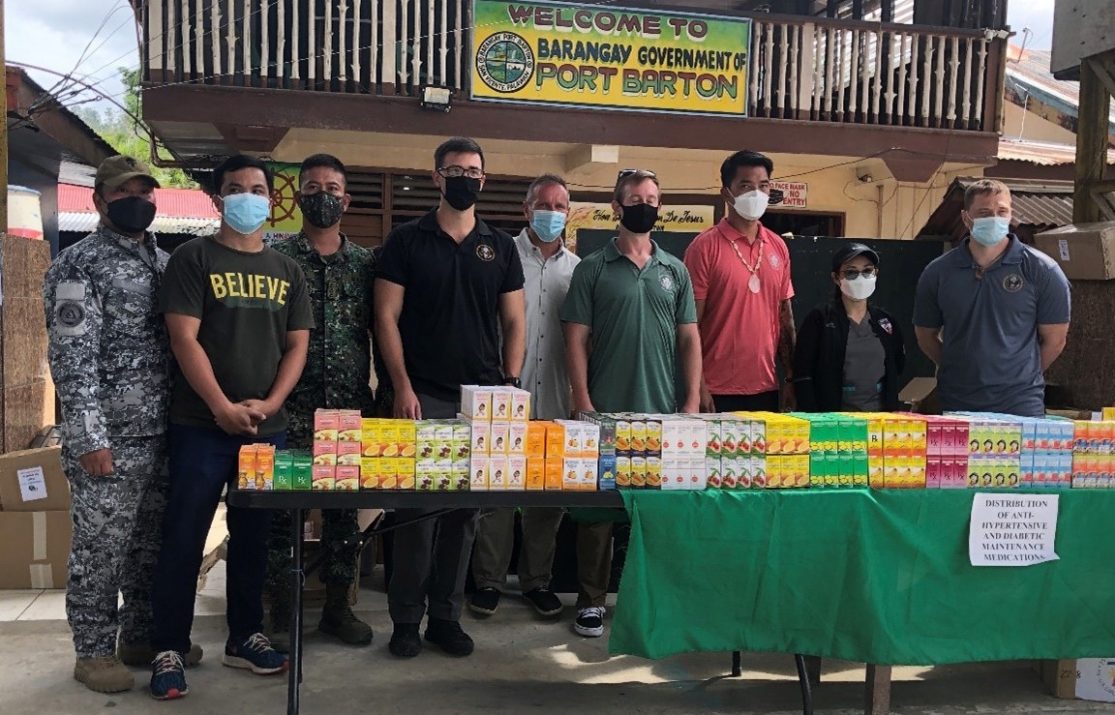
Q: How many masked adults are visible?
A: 9